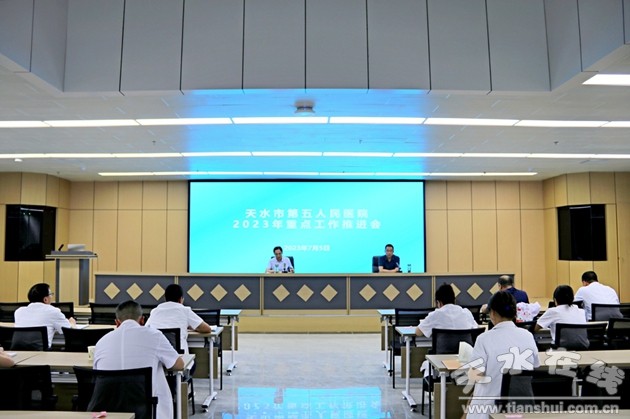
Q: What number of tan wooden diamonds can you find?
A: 15